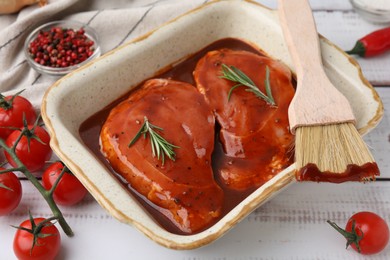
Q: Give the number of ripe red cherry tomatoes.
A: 6